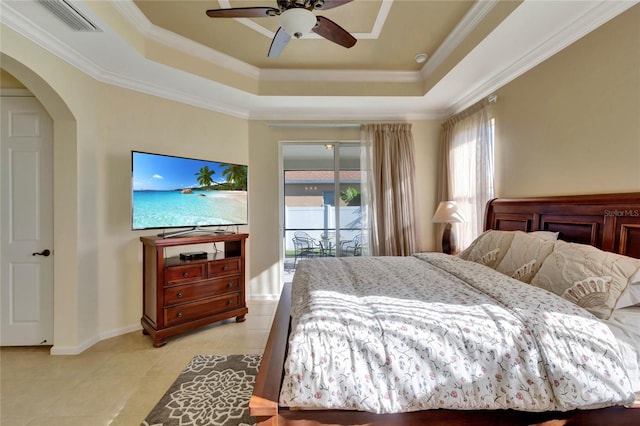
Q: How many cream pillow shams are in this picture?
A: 3